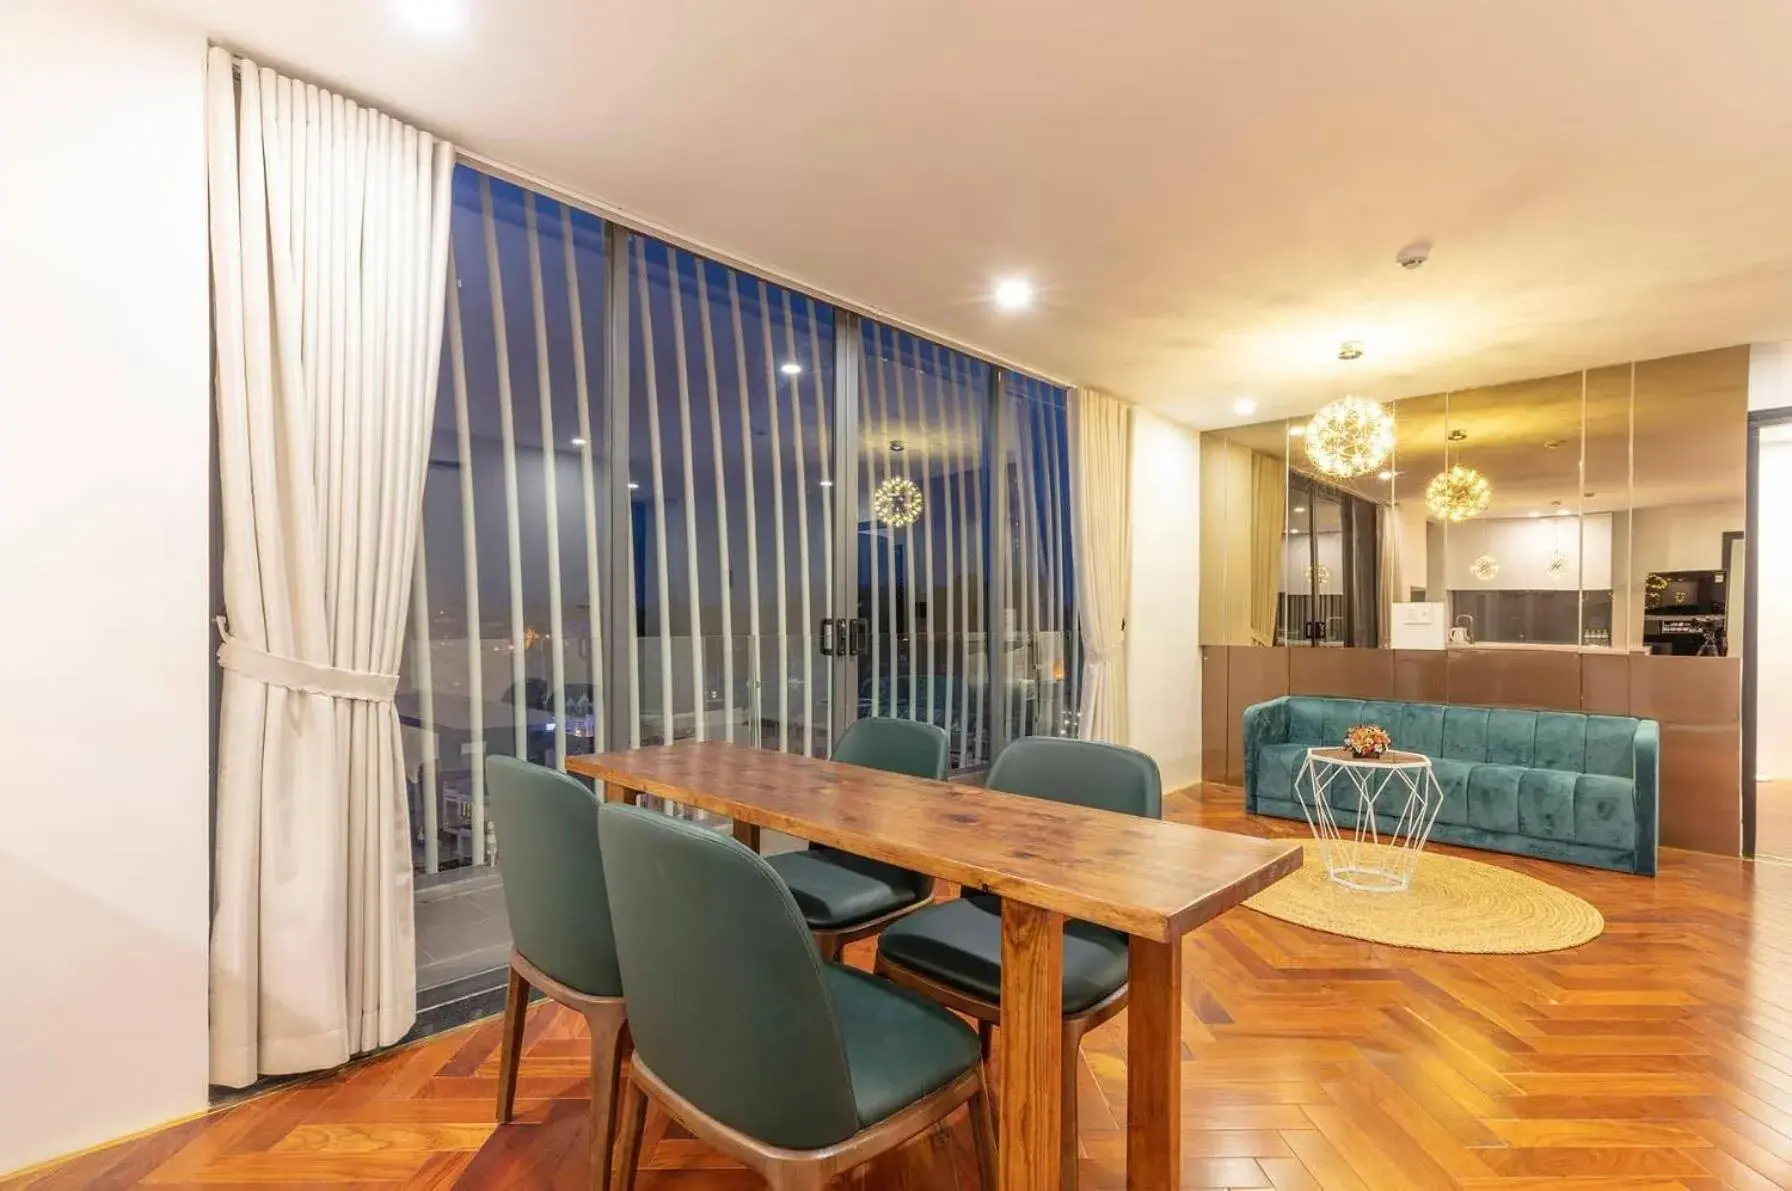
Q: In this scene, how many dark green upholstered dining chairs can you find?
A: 4